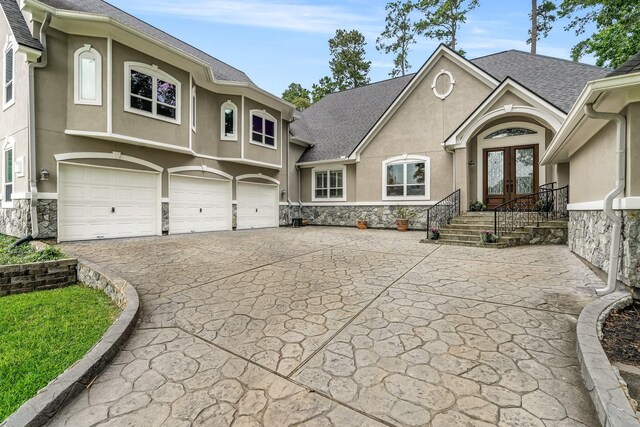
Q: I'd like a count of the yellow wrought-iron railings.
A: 0